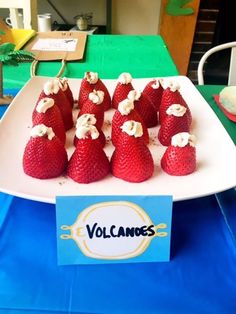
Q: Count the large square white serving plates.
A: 1